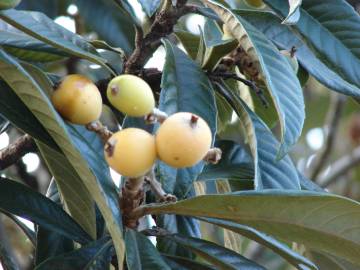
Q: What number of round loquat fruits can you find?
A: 4